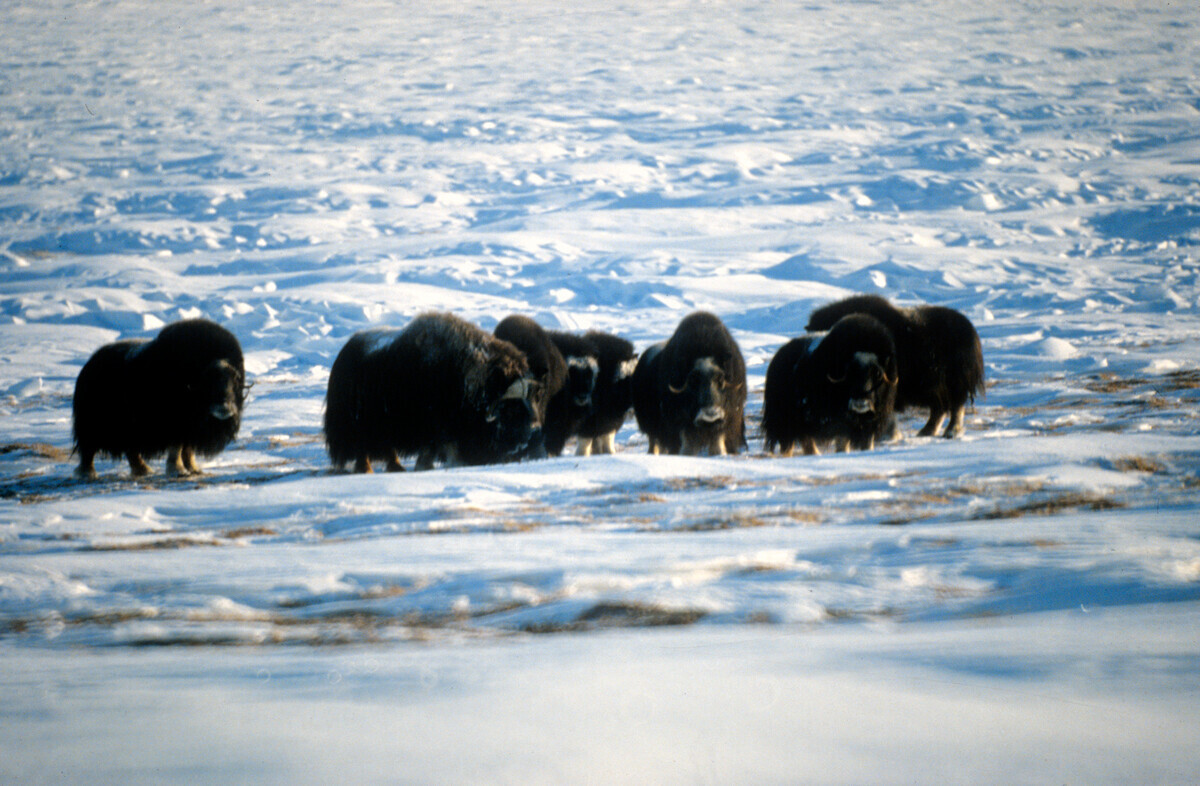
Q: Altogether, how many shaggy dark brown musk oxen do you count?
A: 8